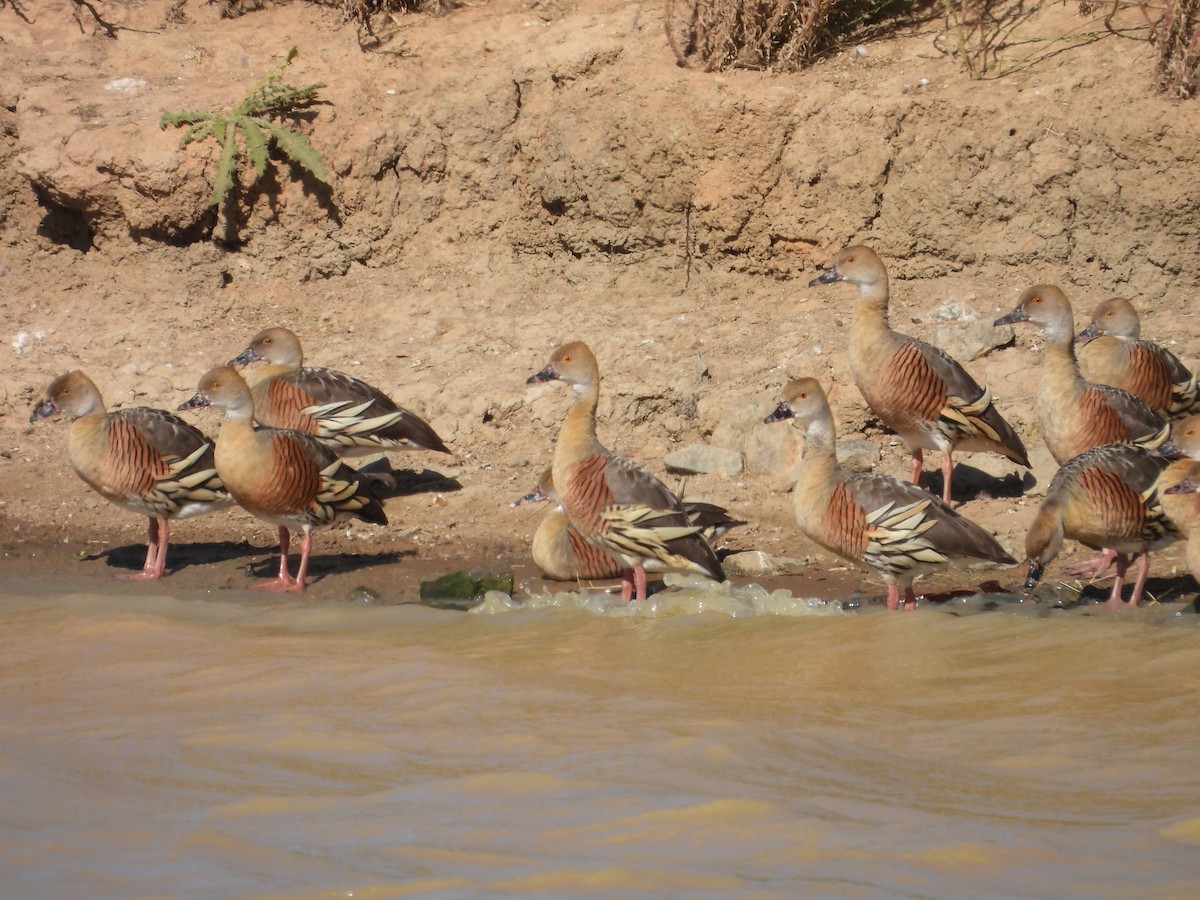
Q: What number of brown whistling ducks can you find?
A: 12